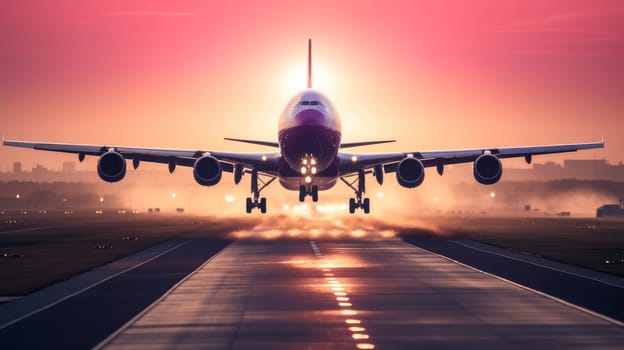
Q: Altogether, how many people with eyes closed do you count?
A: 0